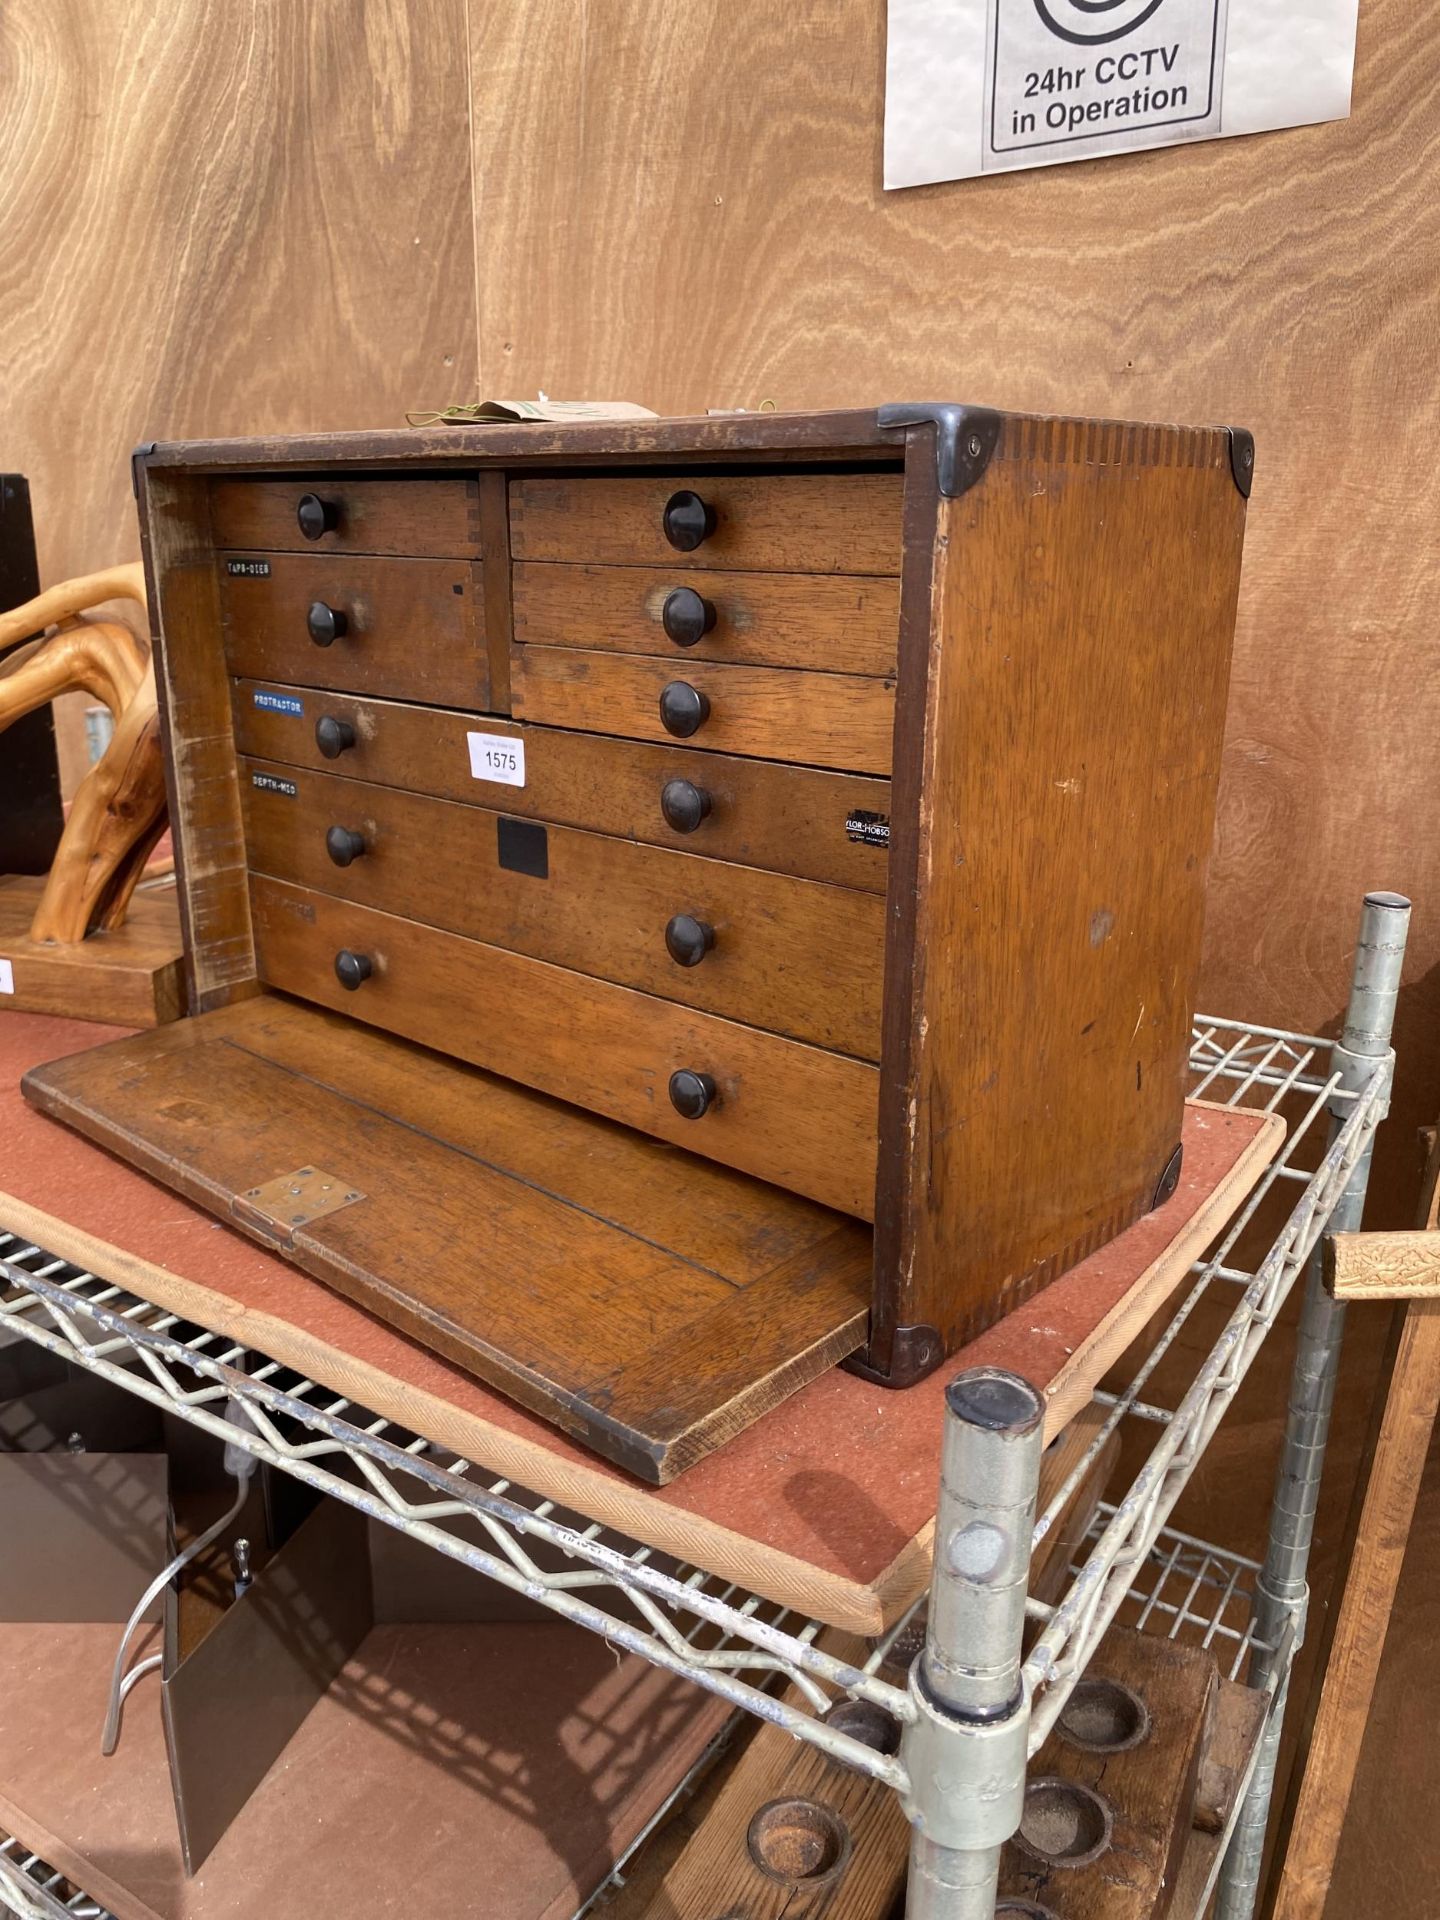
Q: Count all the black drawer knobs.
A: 11